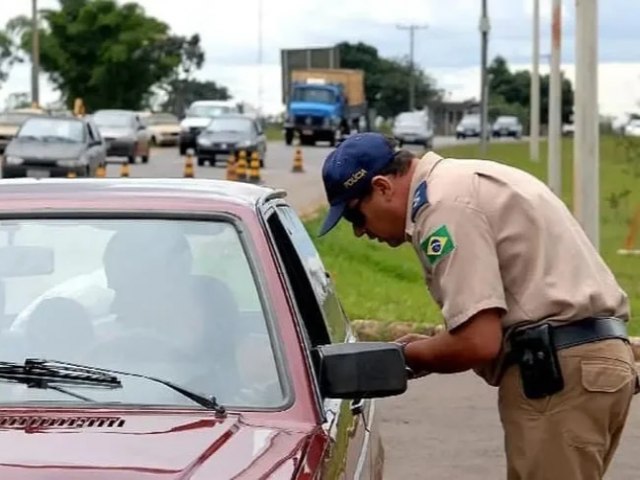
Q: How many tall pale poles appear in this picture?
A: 3